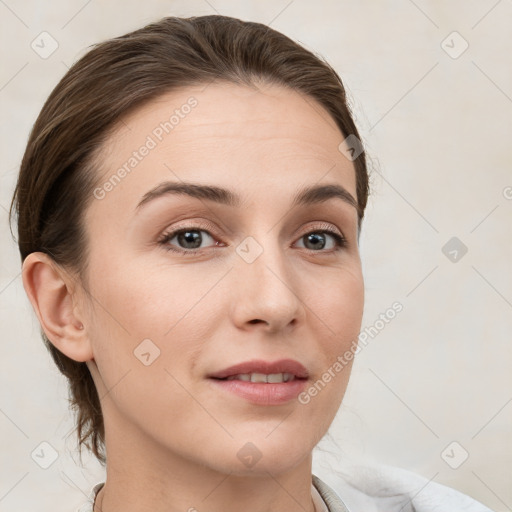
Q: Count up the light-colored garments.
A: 1